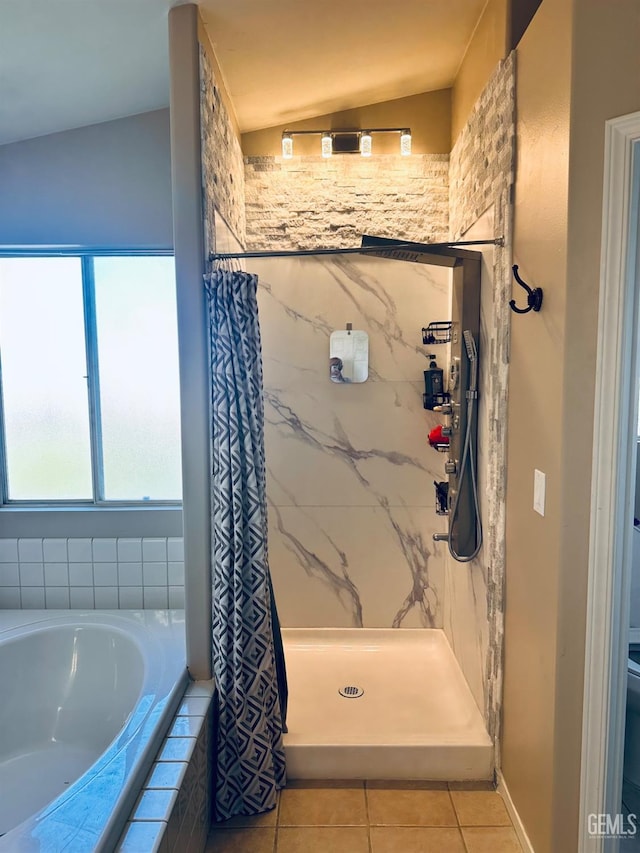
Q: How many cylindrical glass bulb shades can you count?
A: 4